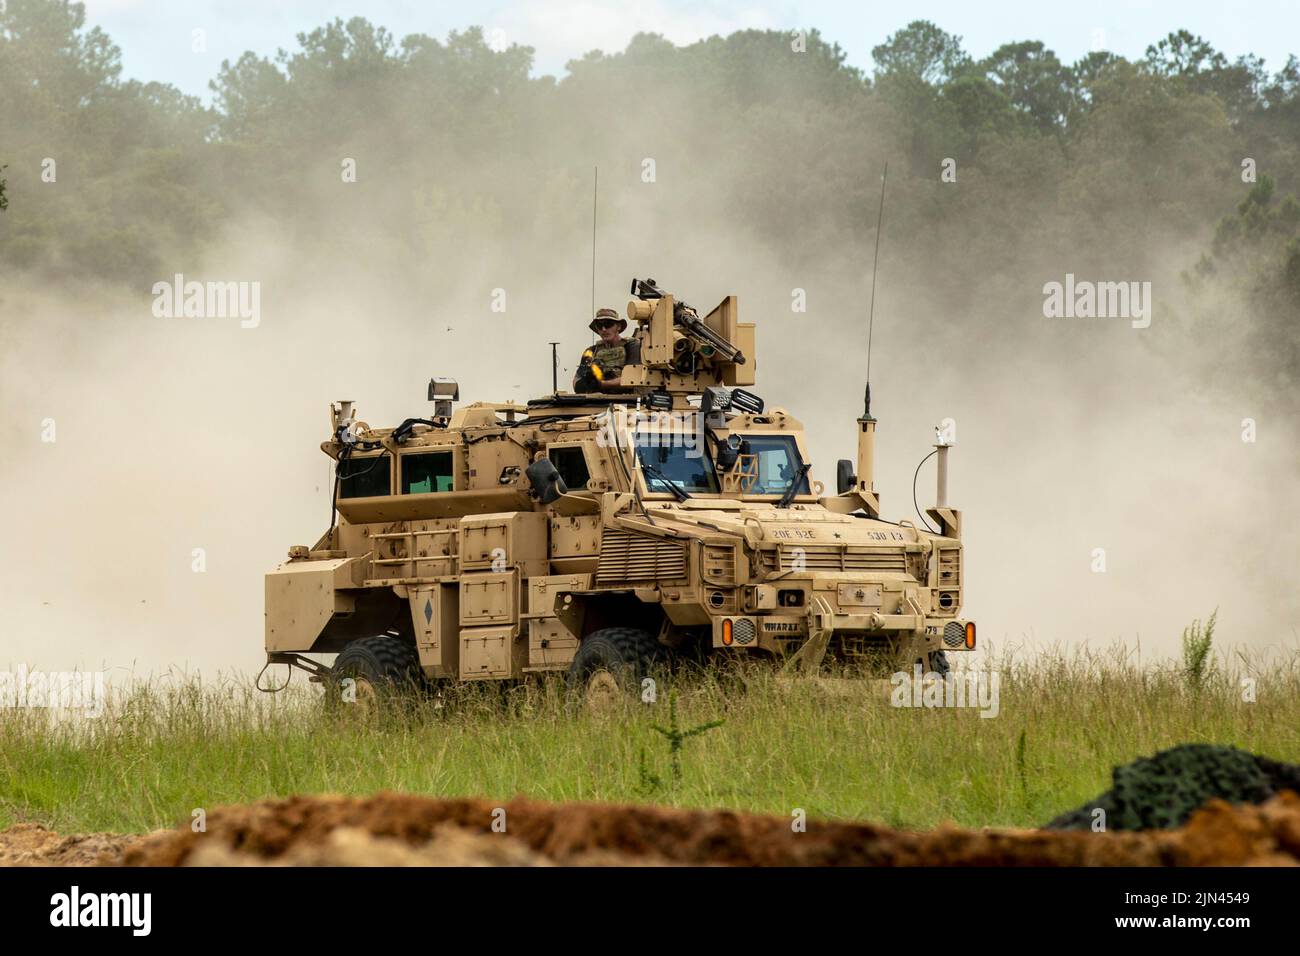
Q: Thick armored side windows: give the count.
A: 3